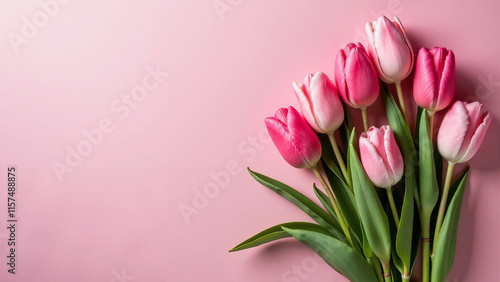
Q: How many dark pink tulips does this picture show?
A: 3